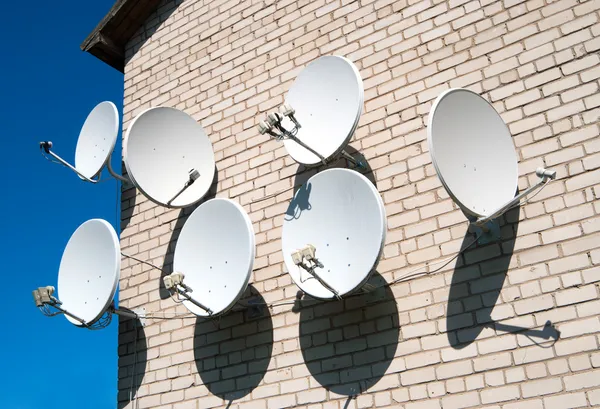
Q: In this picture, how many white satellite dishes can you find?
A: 7